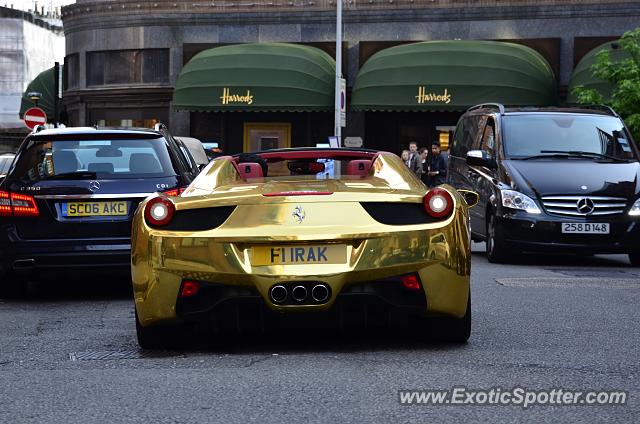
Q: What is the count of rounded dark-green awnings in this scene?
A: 4